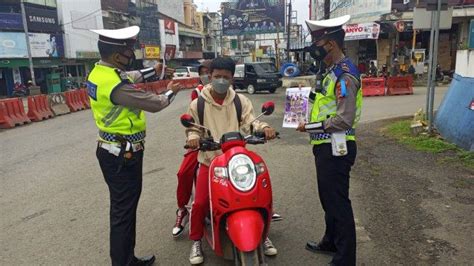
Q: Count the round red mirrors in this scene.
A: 2